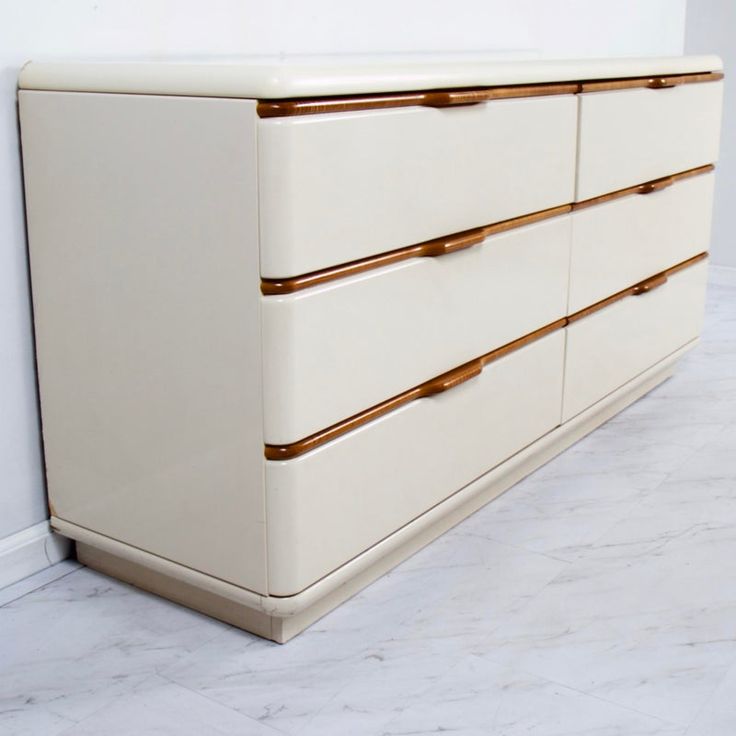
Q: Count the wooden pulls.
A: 6